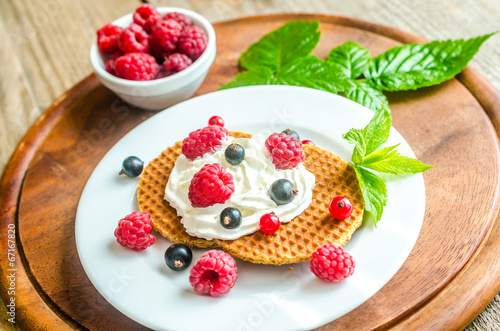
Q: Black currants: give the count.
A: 6